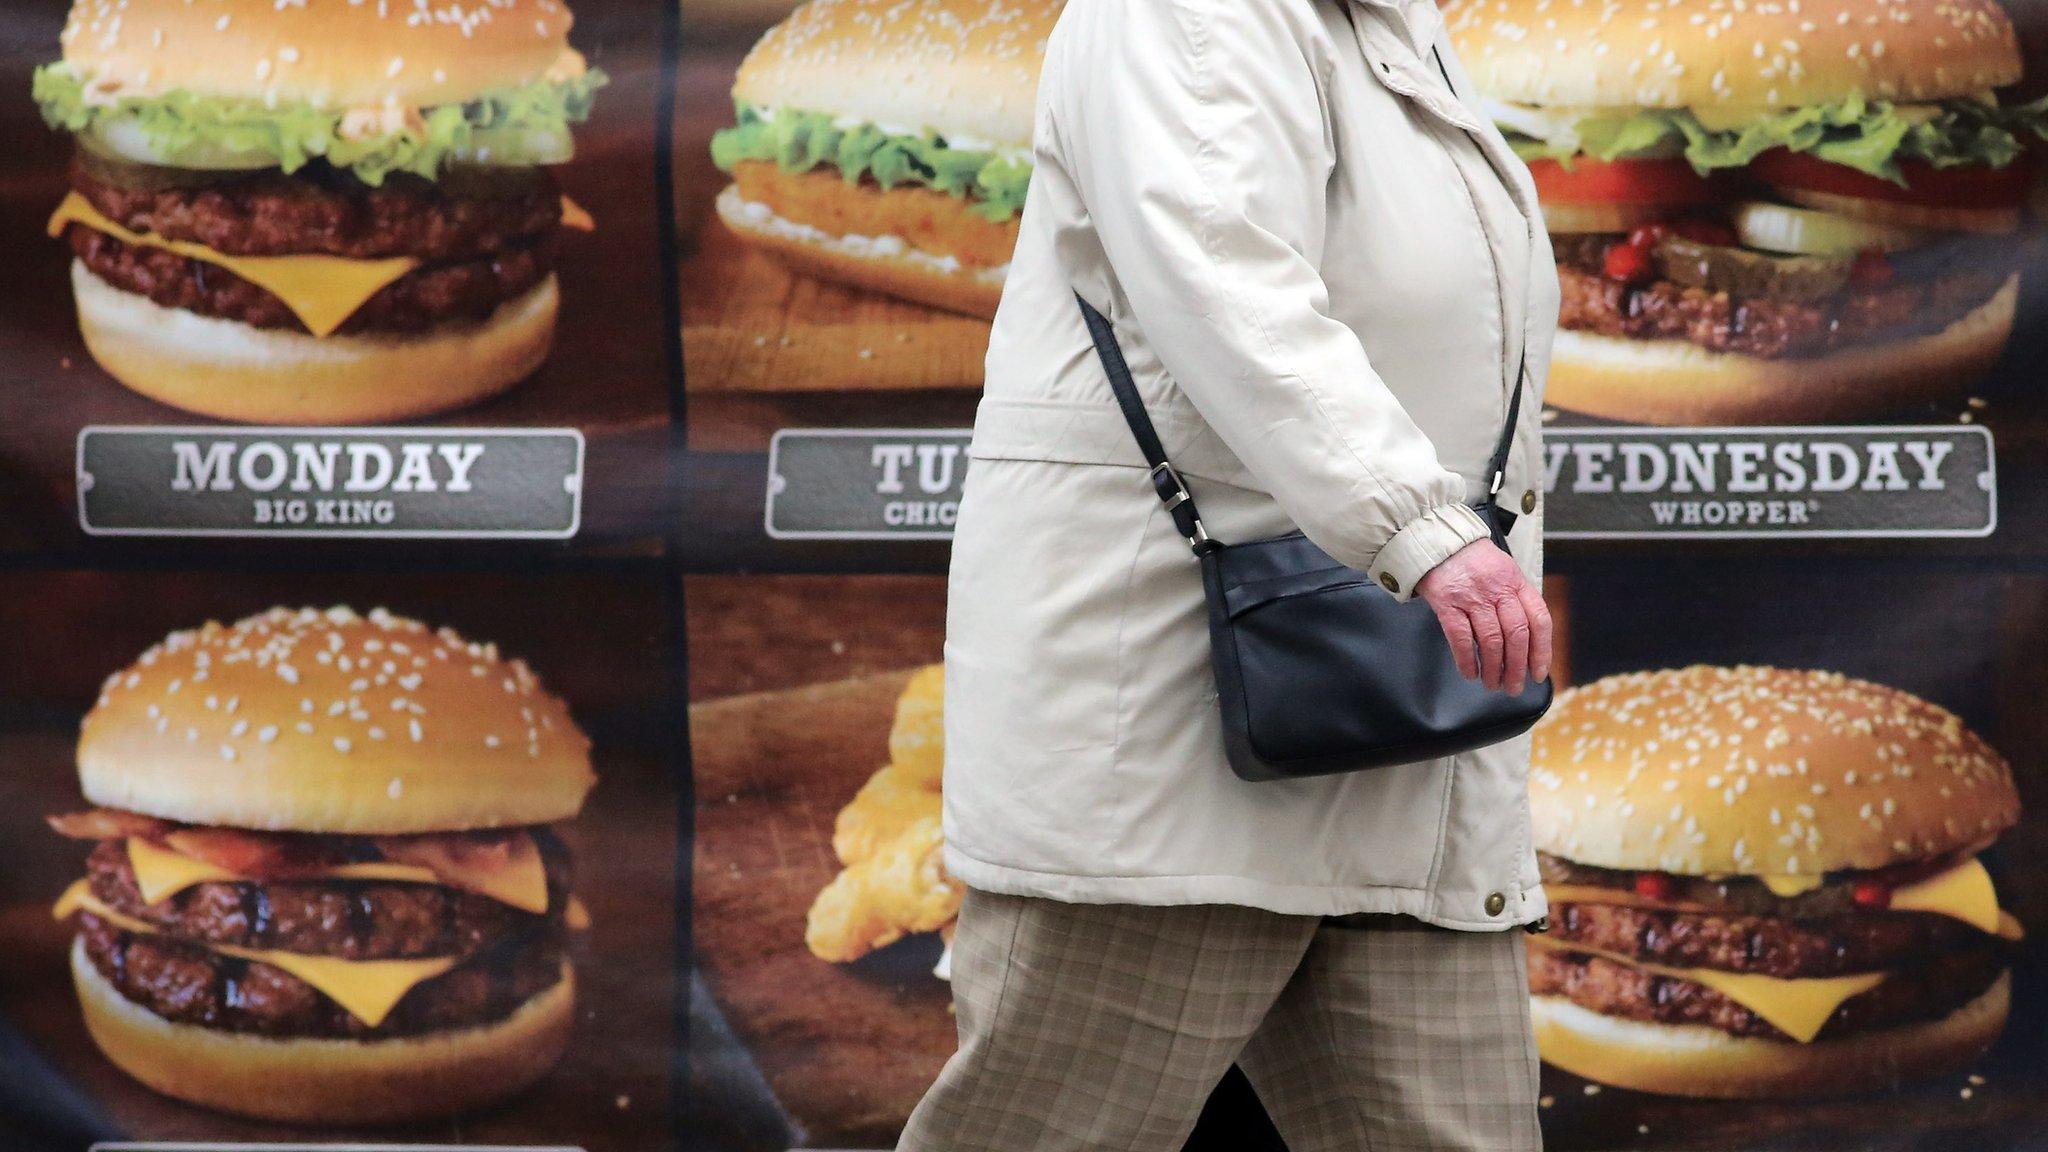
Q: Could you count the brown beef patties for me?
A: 7